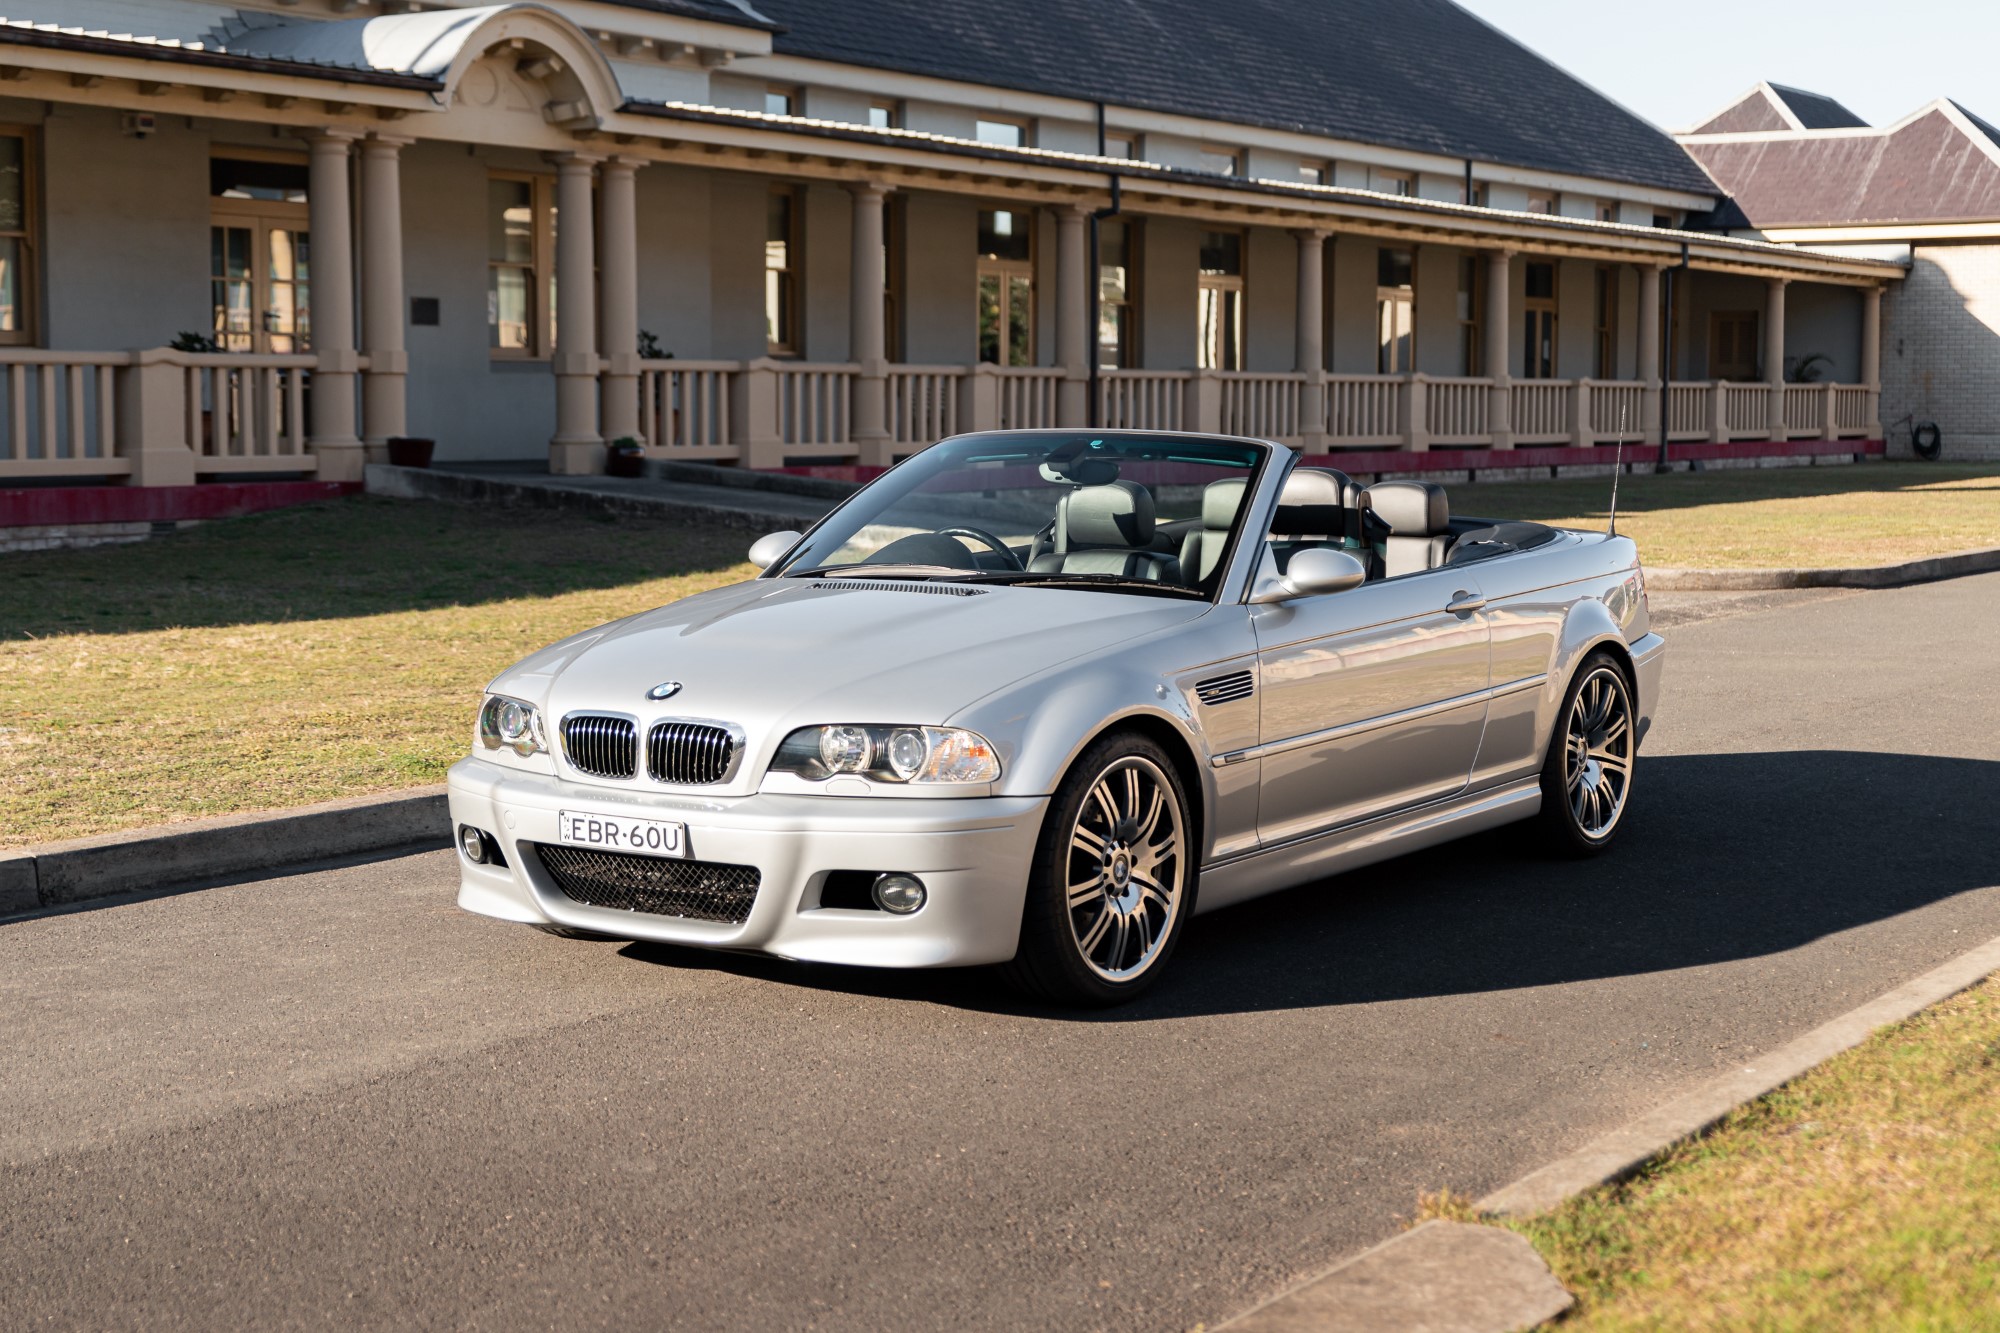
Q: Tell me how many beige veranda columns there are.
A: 11